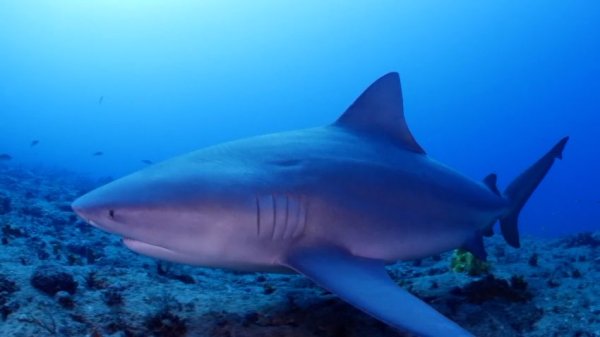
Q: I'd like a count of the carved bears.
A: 0